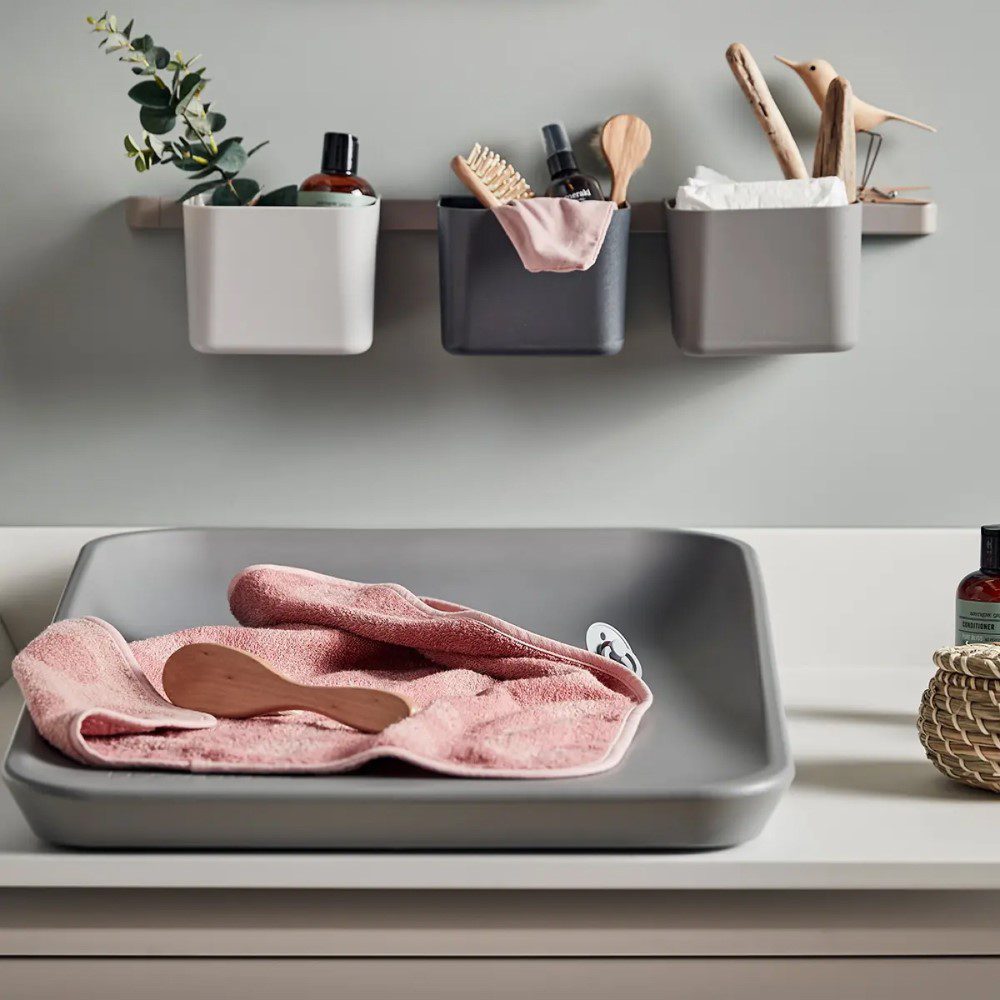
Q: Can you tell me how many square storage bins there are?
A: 3